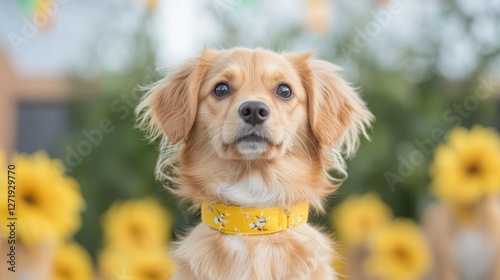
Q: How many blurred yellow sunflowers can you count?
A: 7